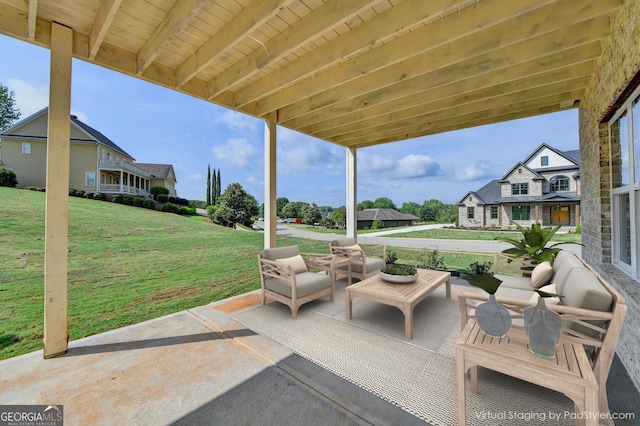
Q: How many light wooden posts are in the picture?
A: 3